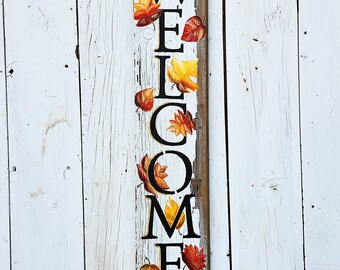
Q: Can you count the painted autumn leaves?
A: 9